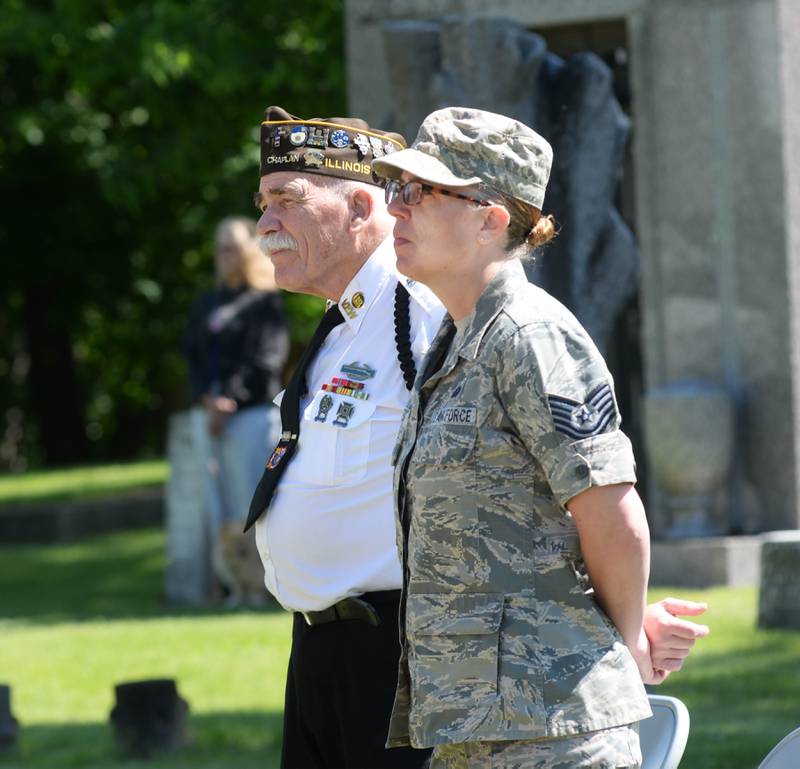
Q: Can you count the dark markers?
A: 2